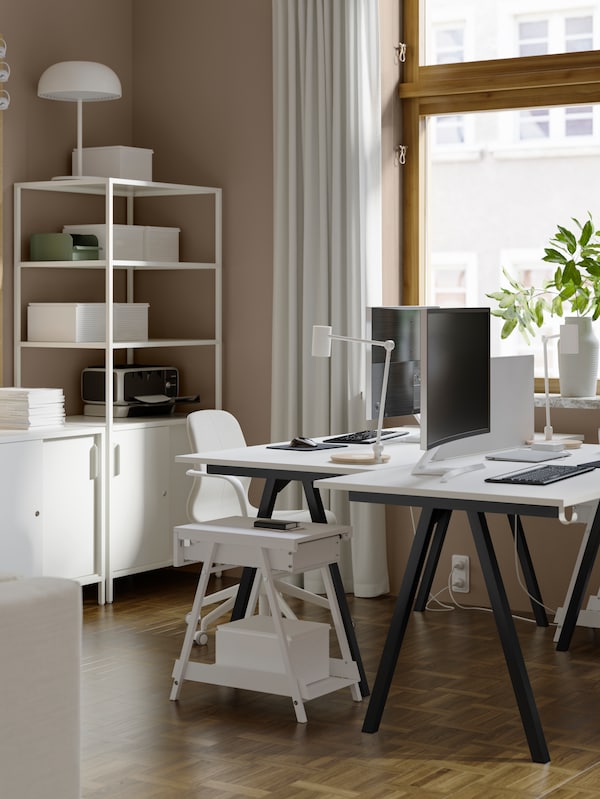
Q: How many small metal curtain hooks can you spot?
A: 2